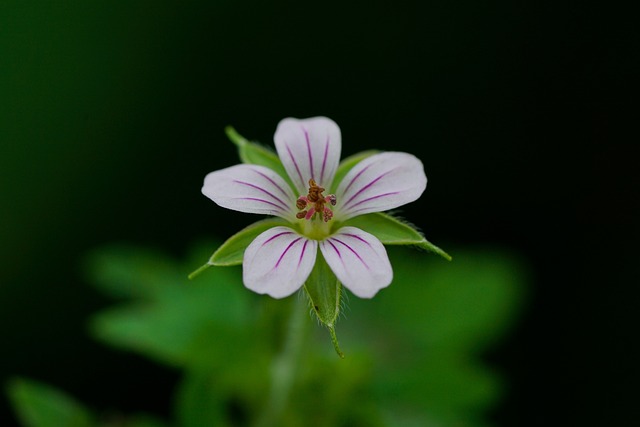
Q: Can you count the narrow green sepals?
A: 5